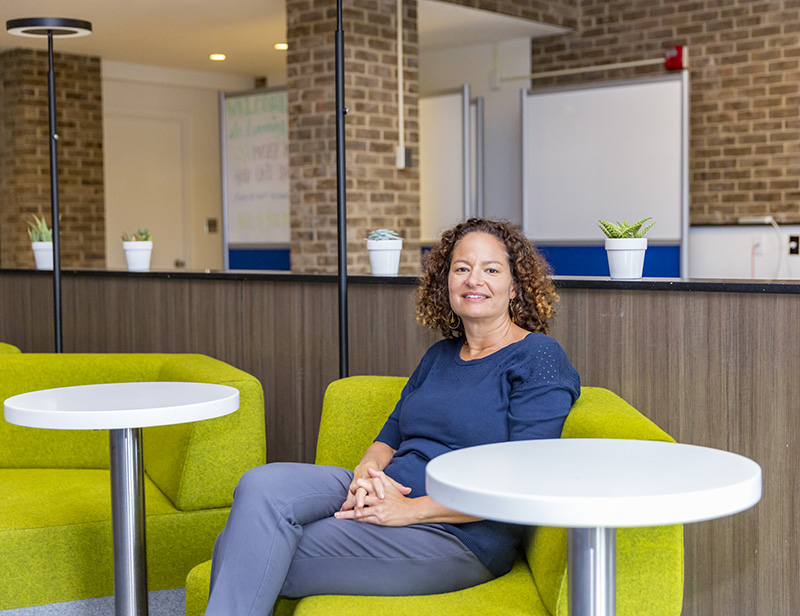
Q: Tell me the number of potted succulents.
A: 4